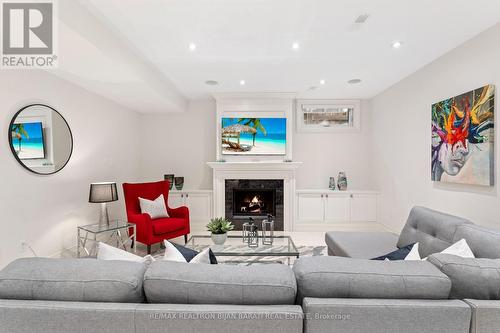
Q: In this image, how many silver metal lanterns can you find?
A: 3